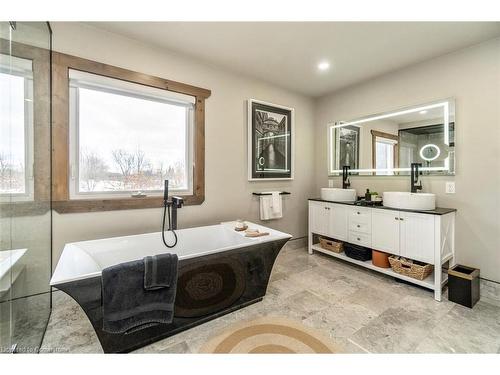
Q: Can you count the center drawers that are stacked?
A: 3